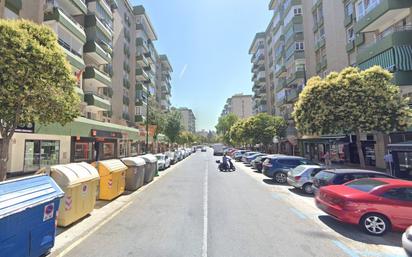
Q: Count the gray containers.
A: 2